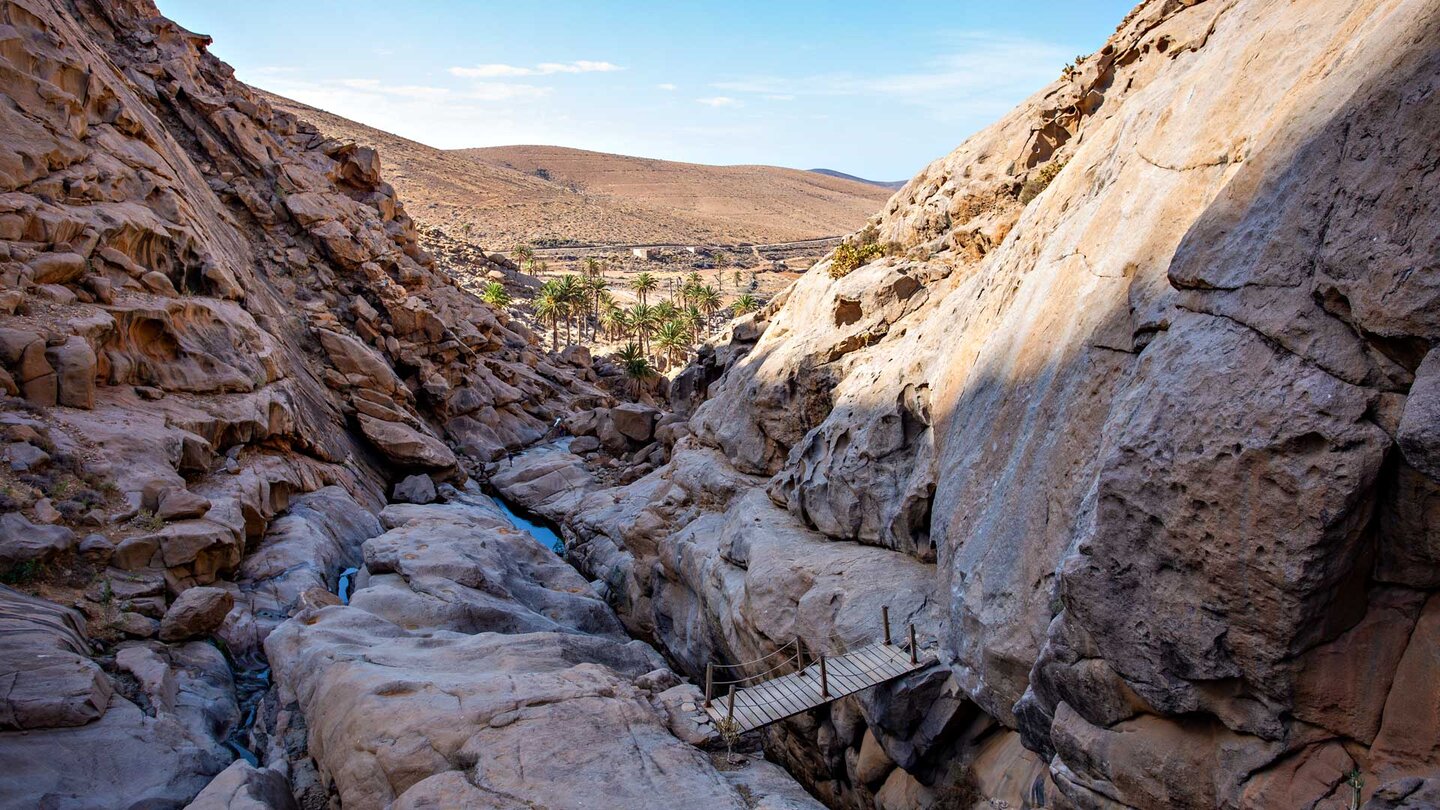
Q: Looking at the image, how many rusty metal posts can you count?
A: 6